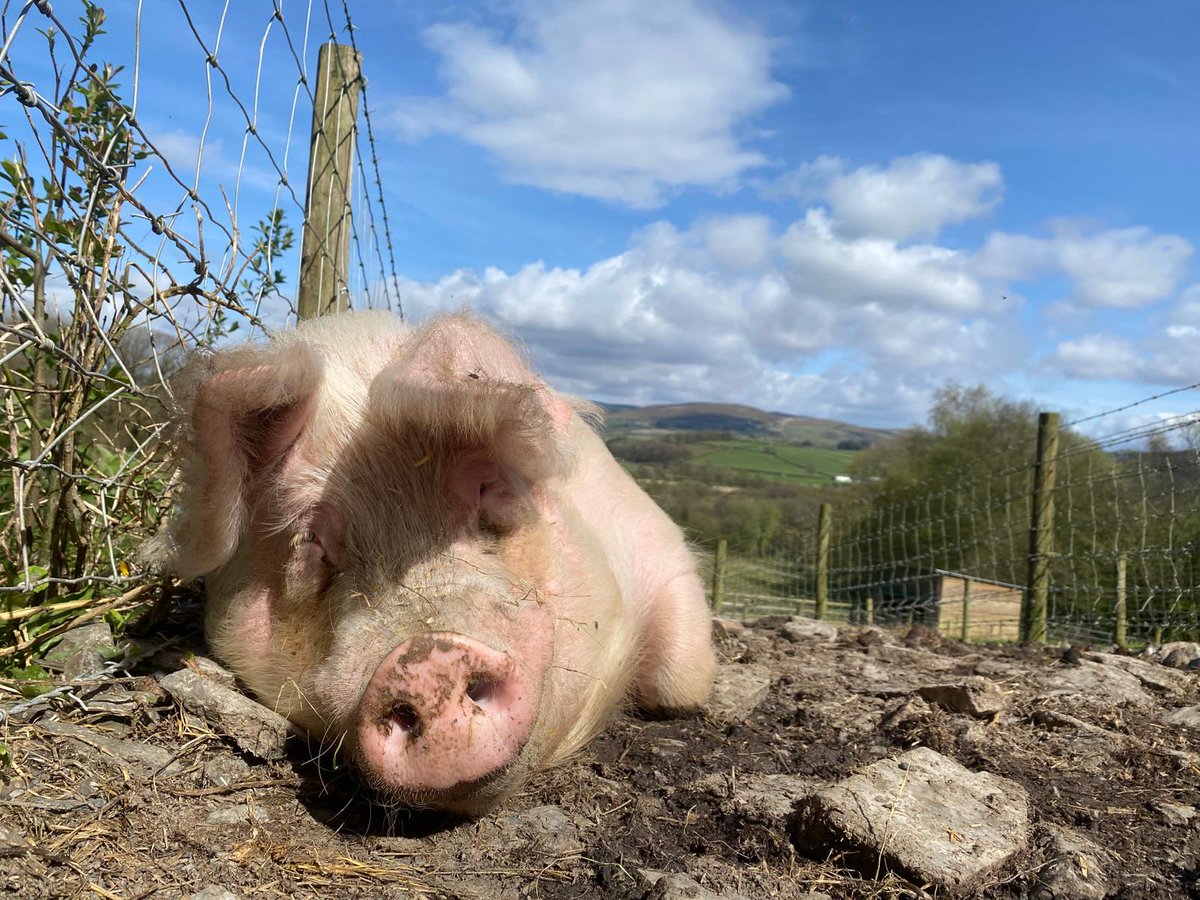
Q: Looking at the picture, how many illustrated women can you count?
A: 0